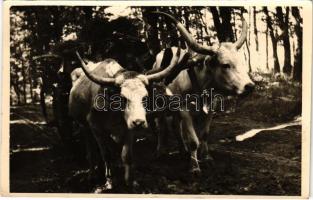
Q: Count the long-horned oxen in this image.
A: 2